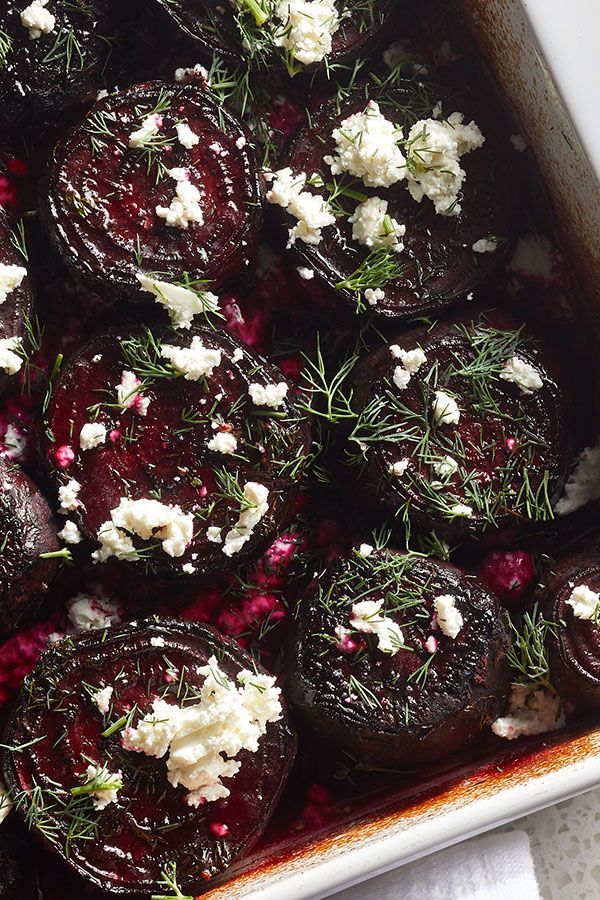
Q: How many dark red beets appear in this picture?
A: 11